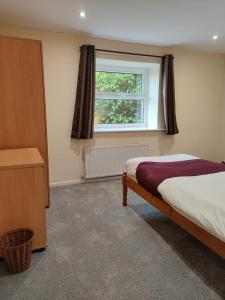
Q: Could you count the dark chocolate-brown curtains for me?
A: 2